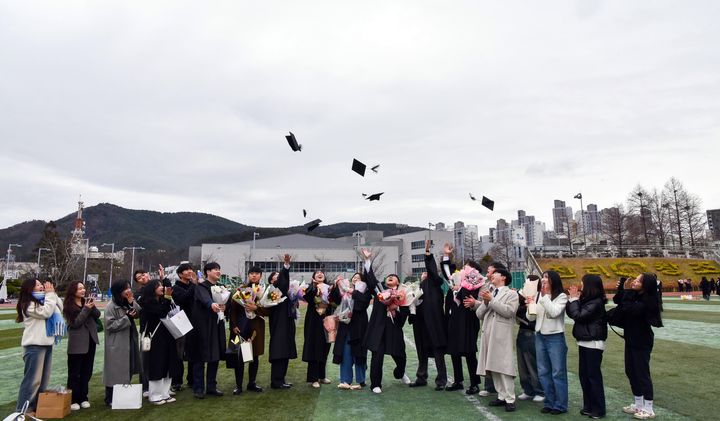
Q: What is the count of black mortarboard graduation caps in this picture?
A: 5